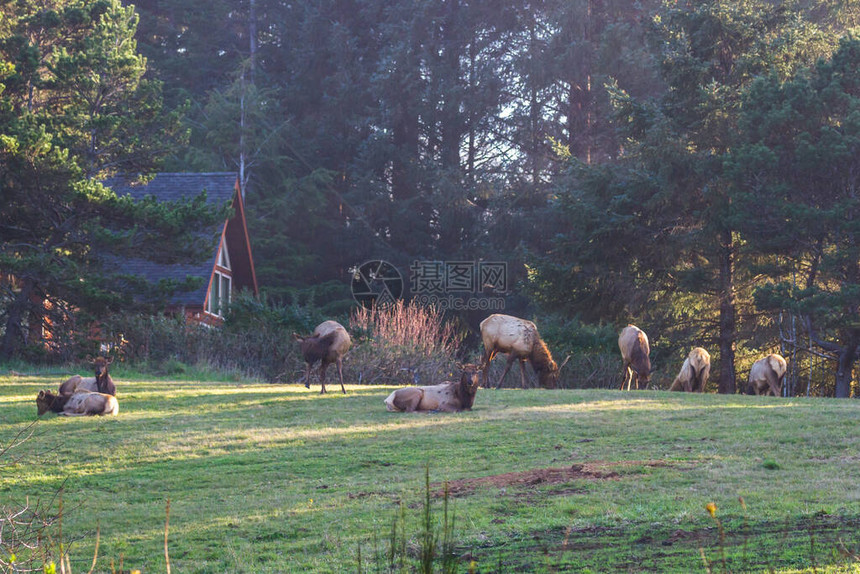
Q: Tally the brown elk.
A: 8